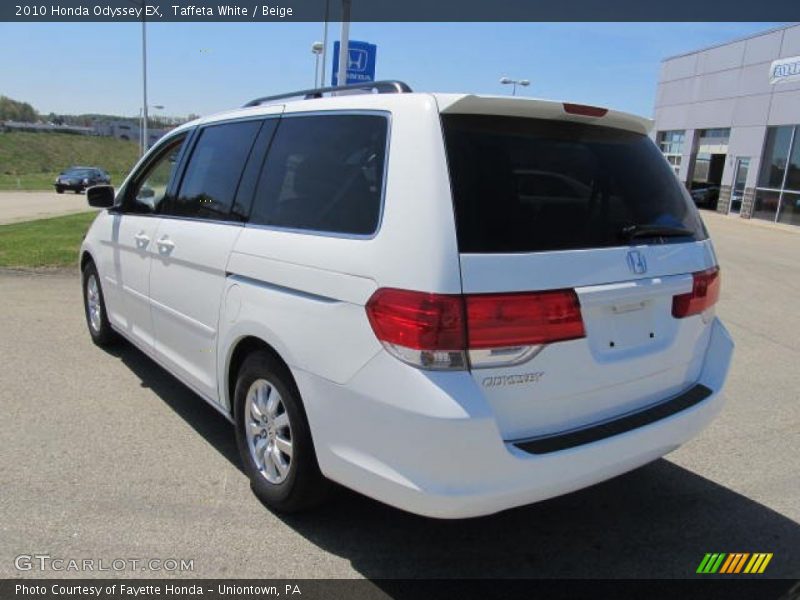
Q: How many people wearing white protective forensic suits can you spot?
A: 0